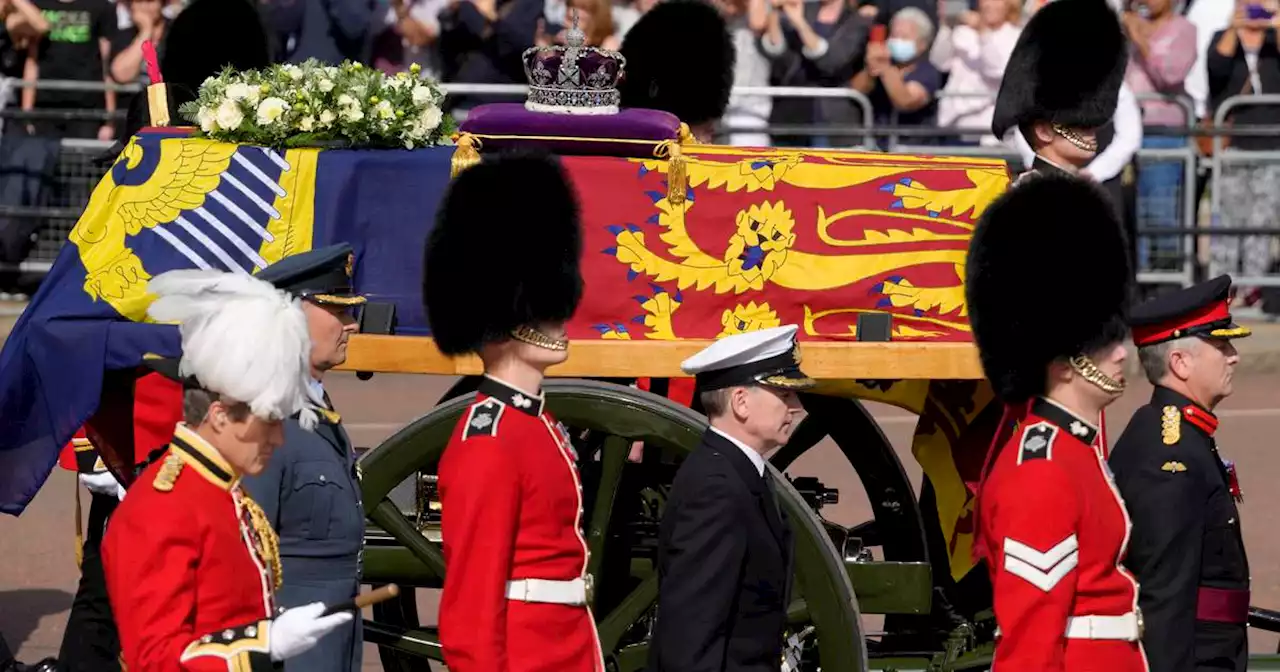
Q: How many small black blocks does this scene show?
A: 2